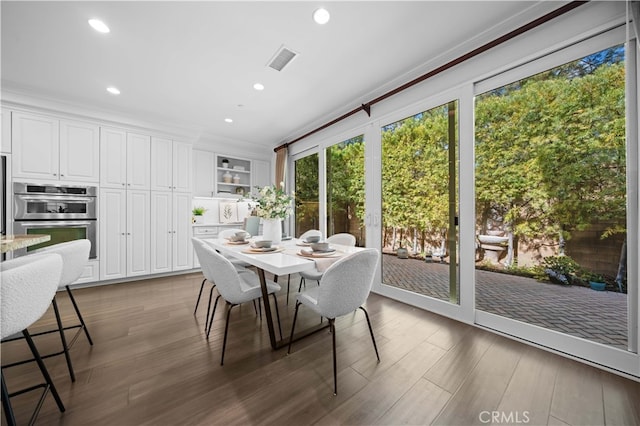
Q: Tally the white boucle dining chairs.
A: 6